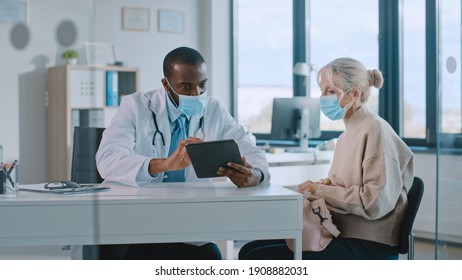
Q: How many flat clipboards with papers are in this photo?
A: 1